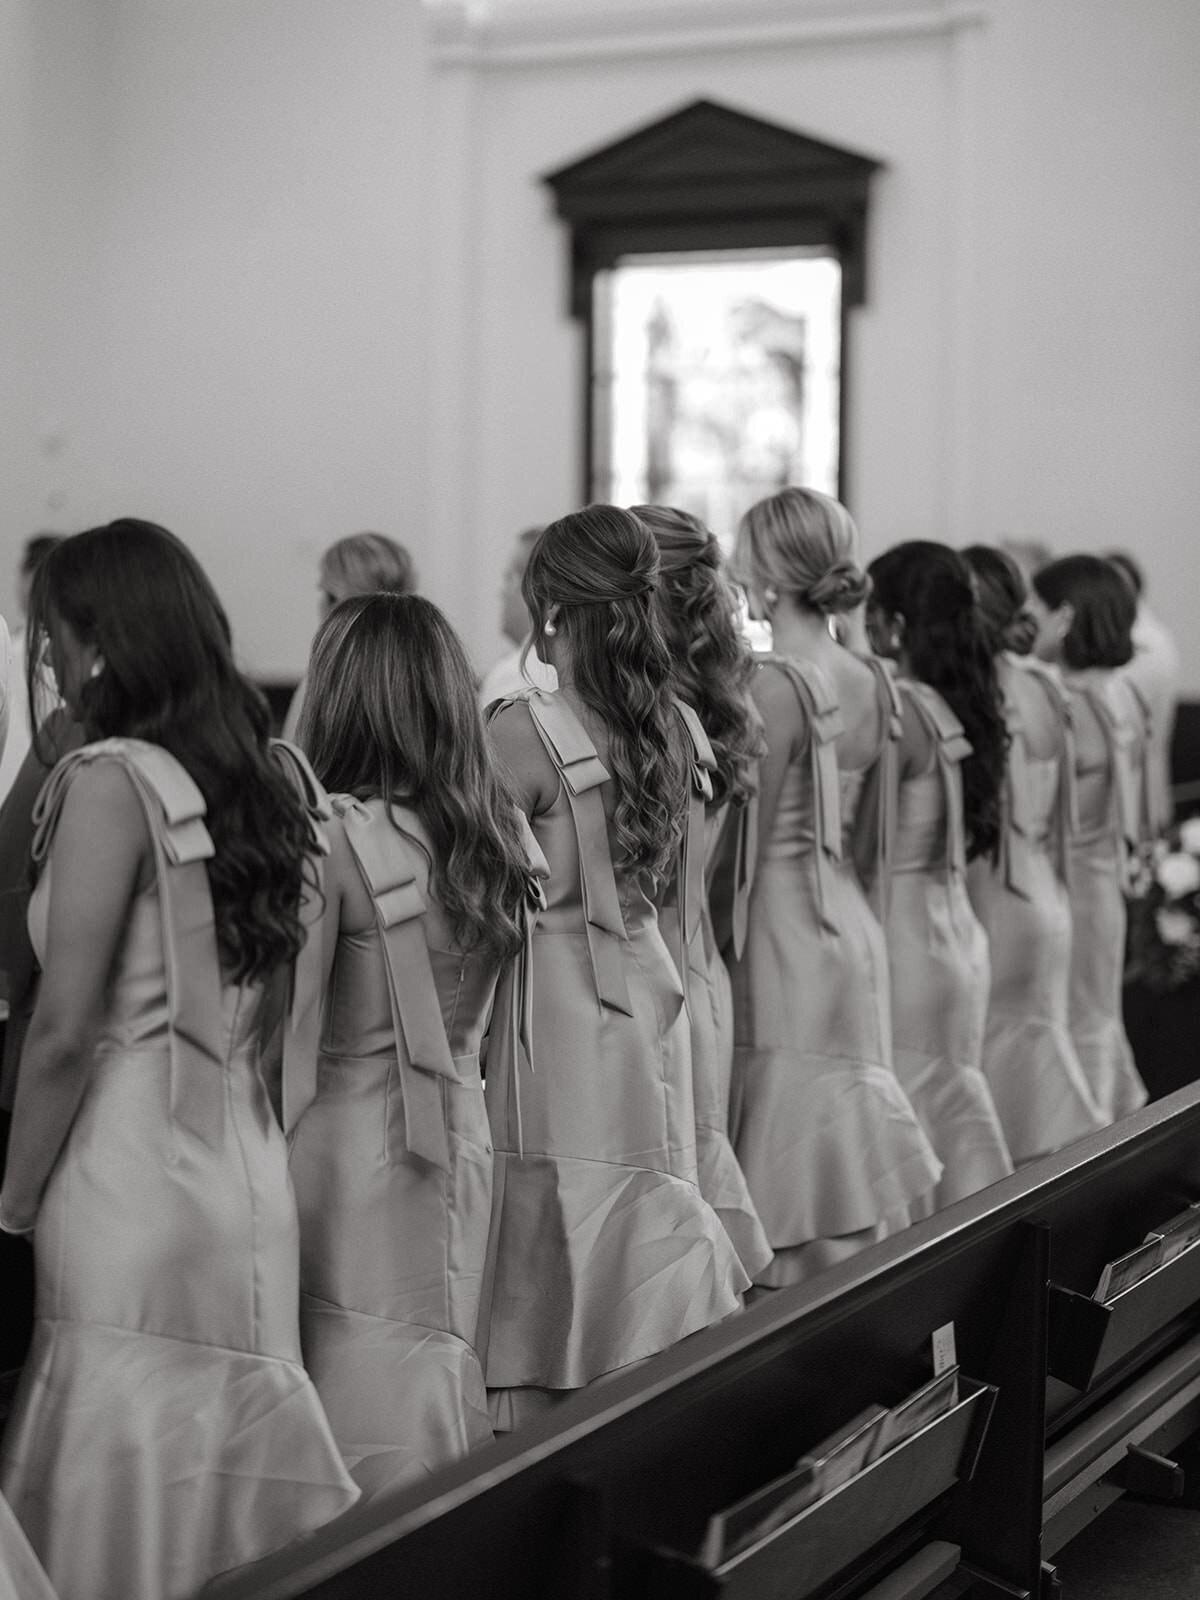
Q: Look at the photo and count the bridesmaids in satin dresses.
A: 8